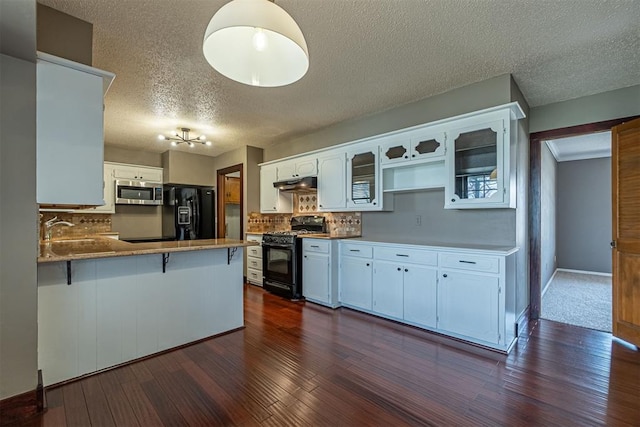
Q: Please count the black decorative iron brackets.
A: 3